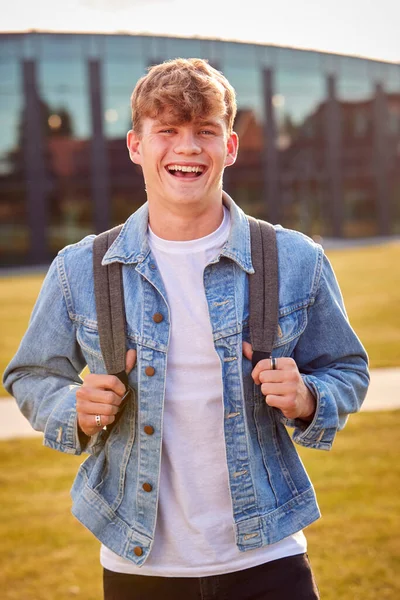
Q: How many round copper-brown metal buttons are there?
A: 5